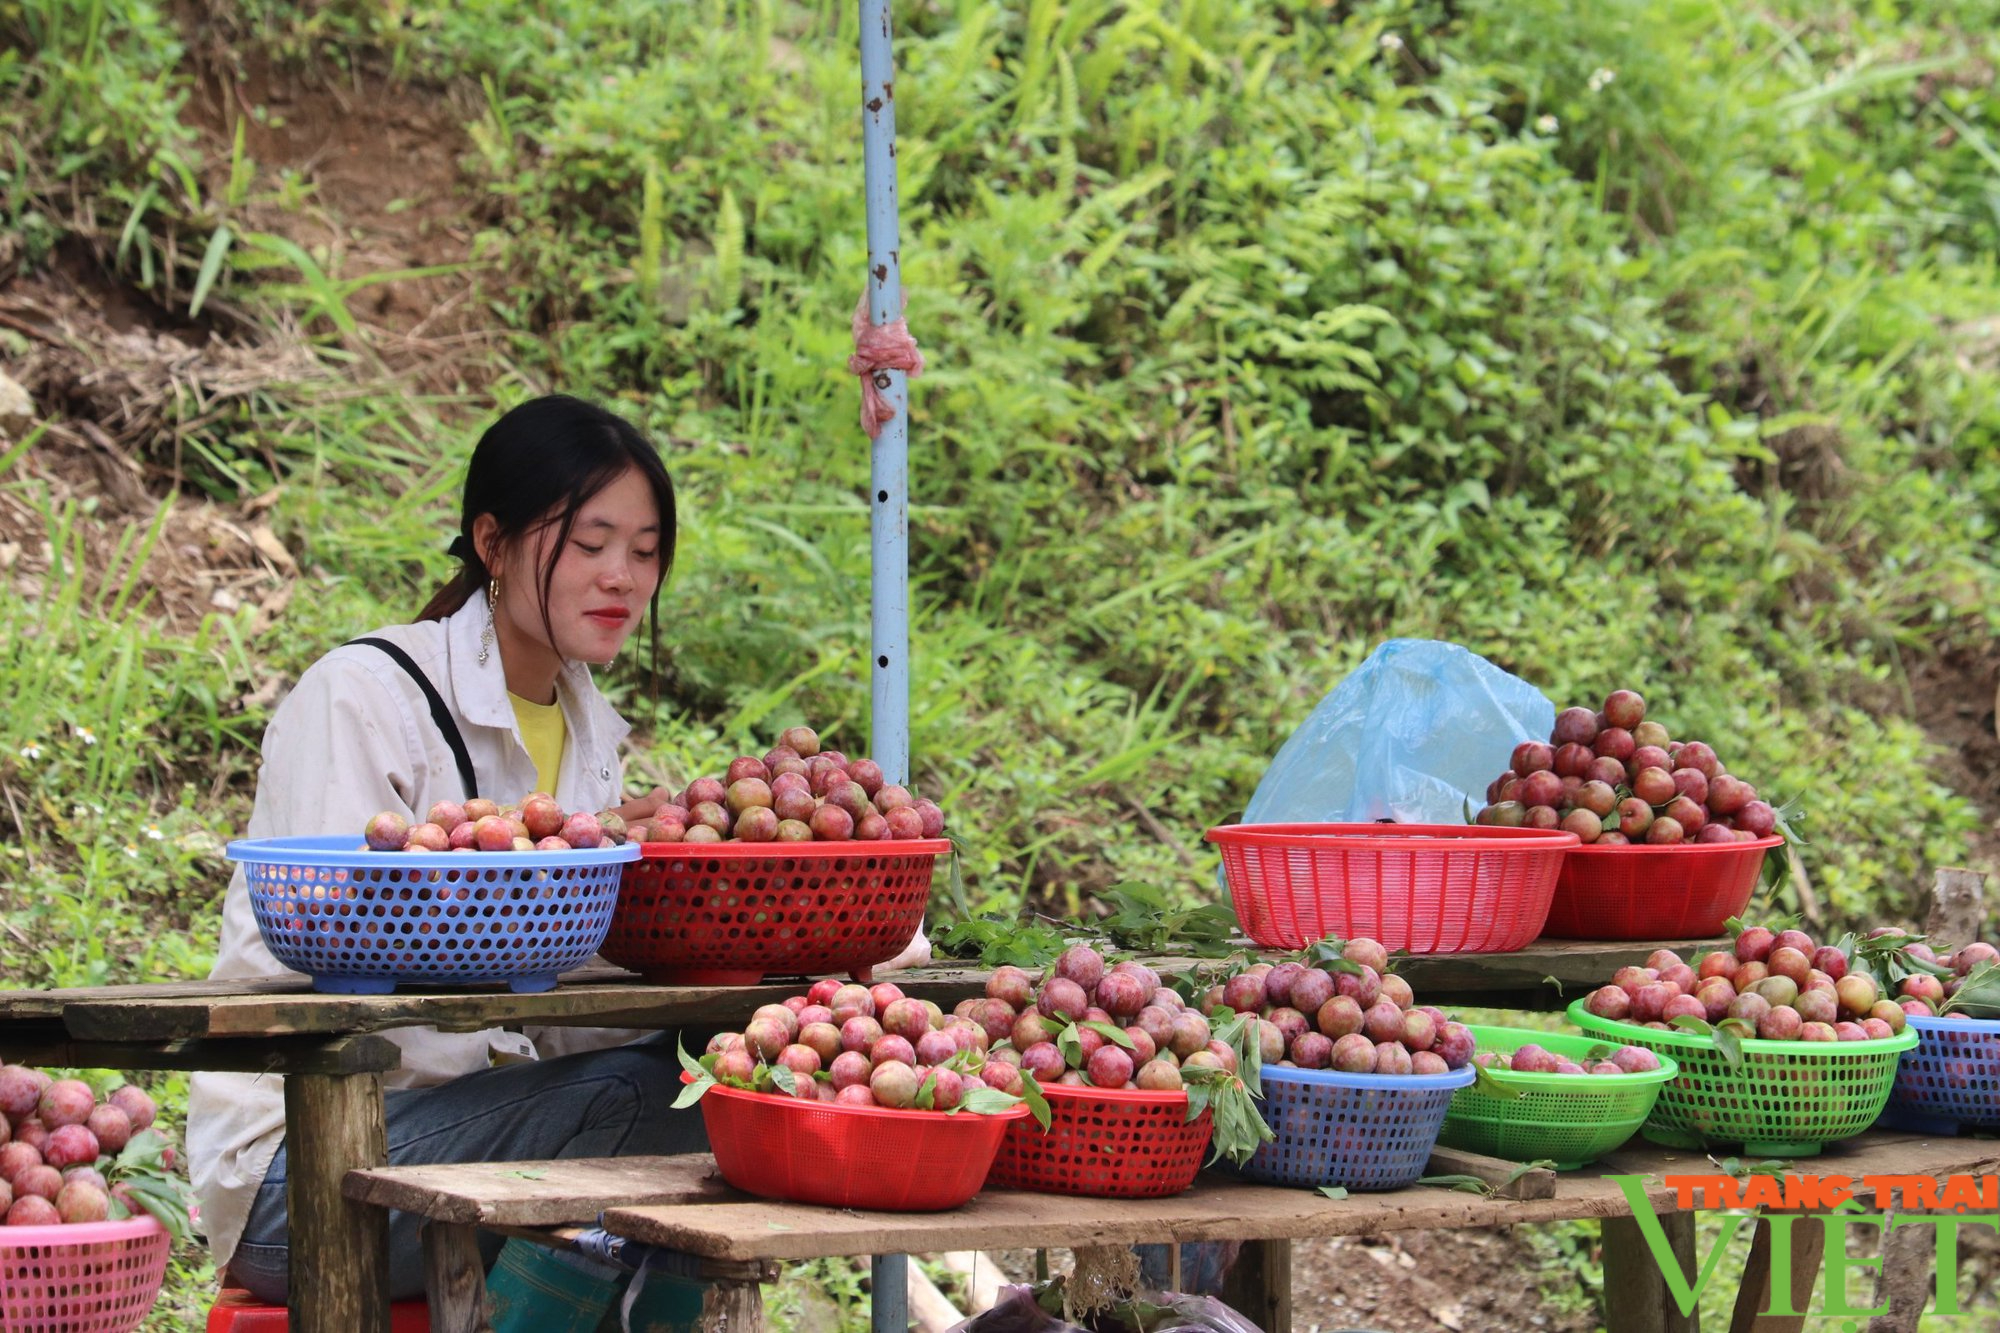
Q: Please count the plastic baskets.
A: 11